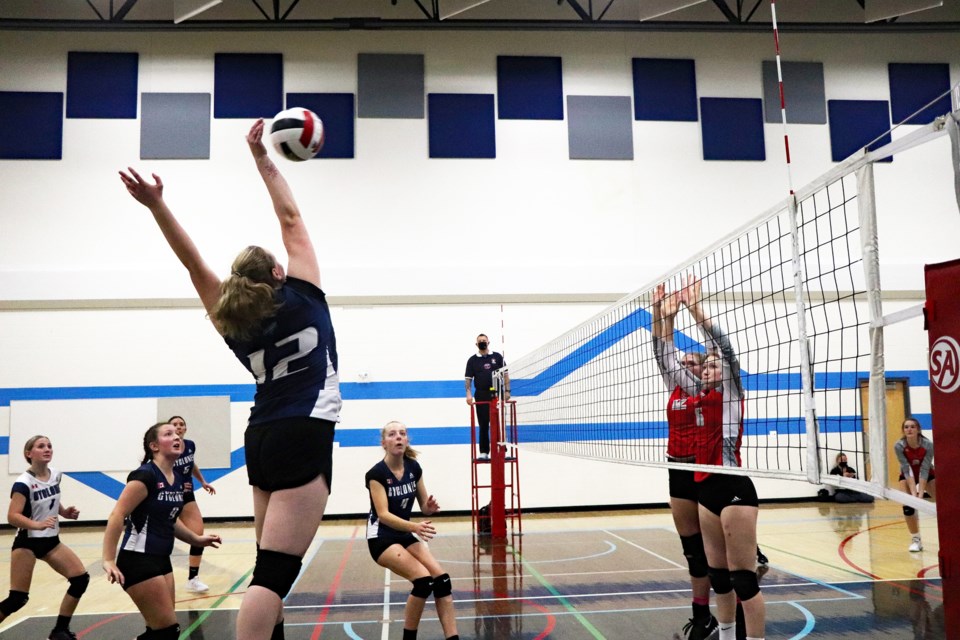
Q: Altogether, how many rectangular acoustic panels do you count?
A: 14